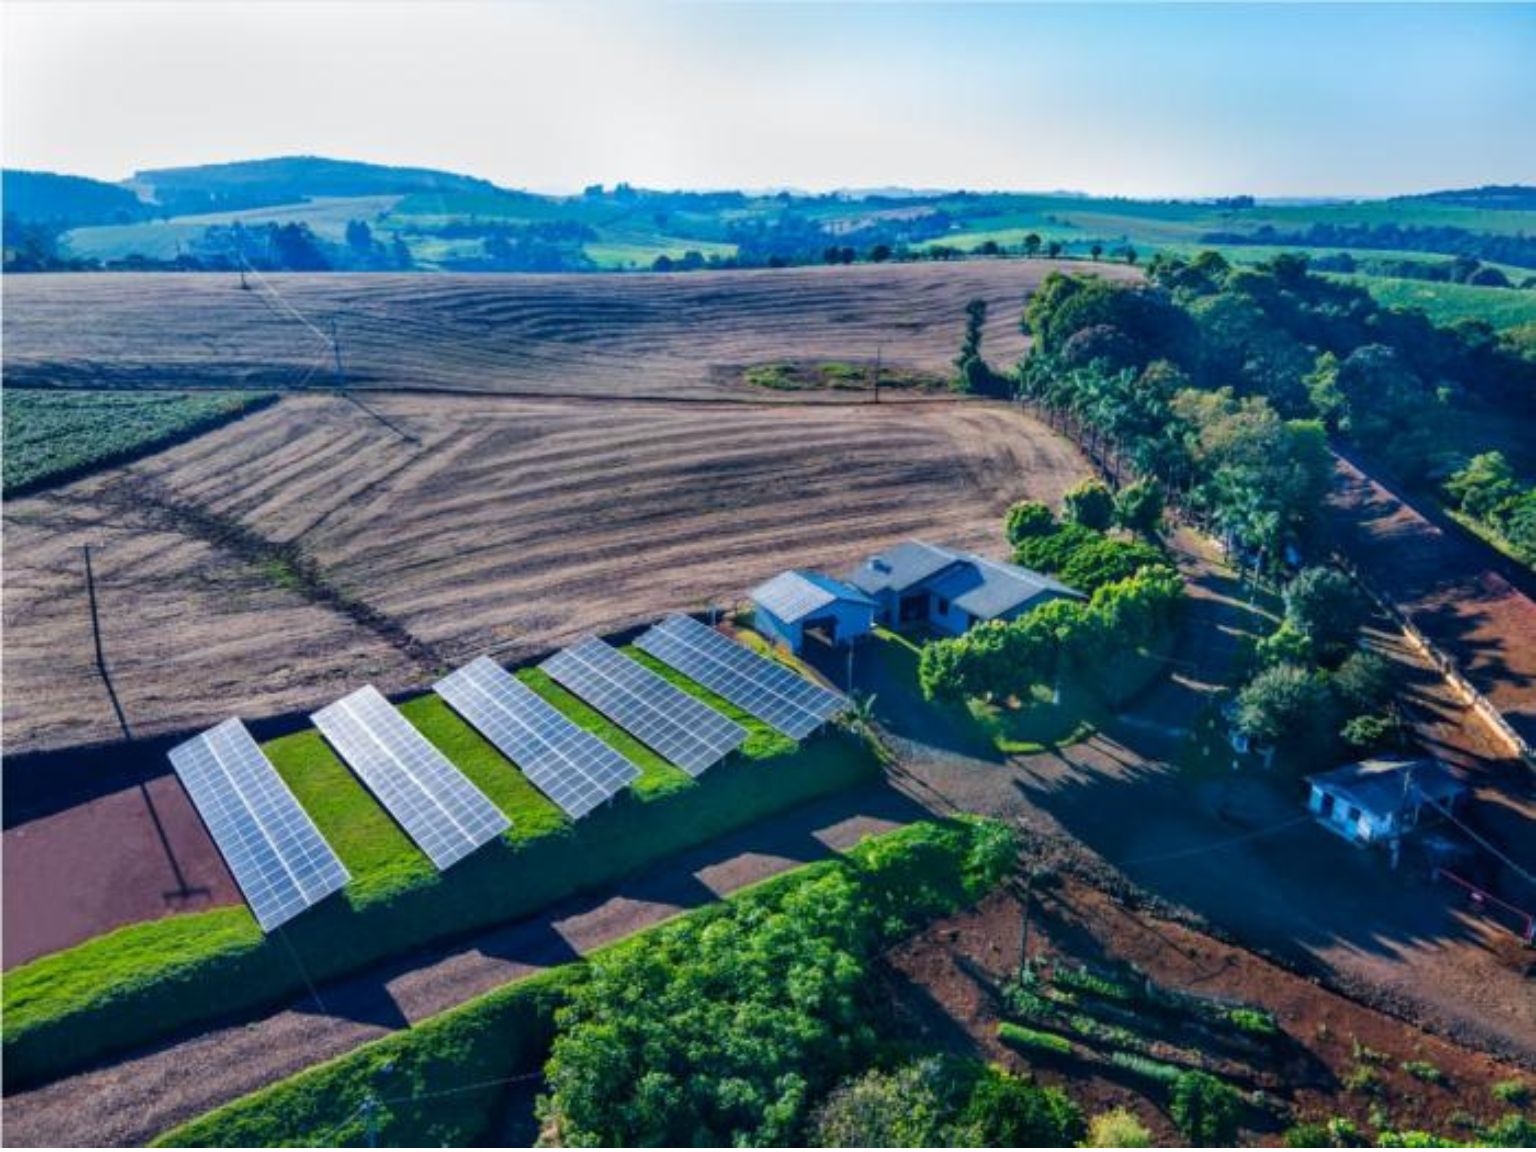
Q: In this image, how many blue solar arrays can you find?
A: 5